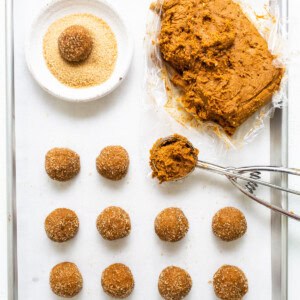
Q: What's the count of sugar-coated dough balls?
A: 11